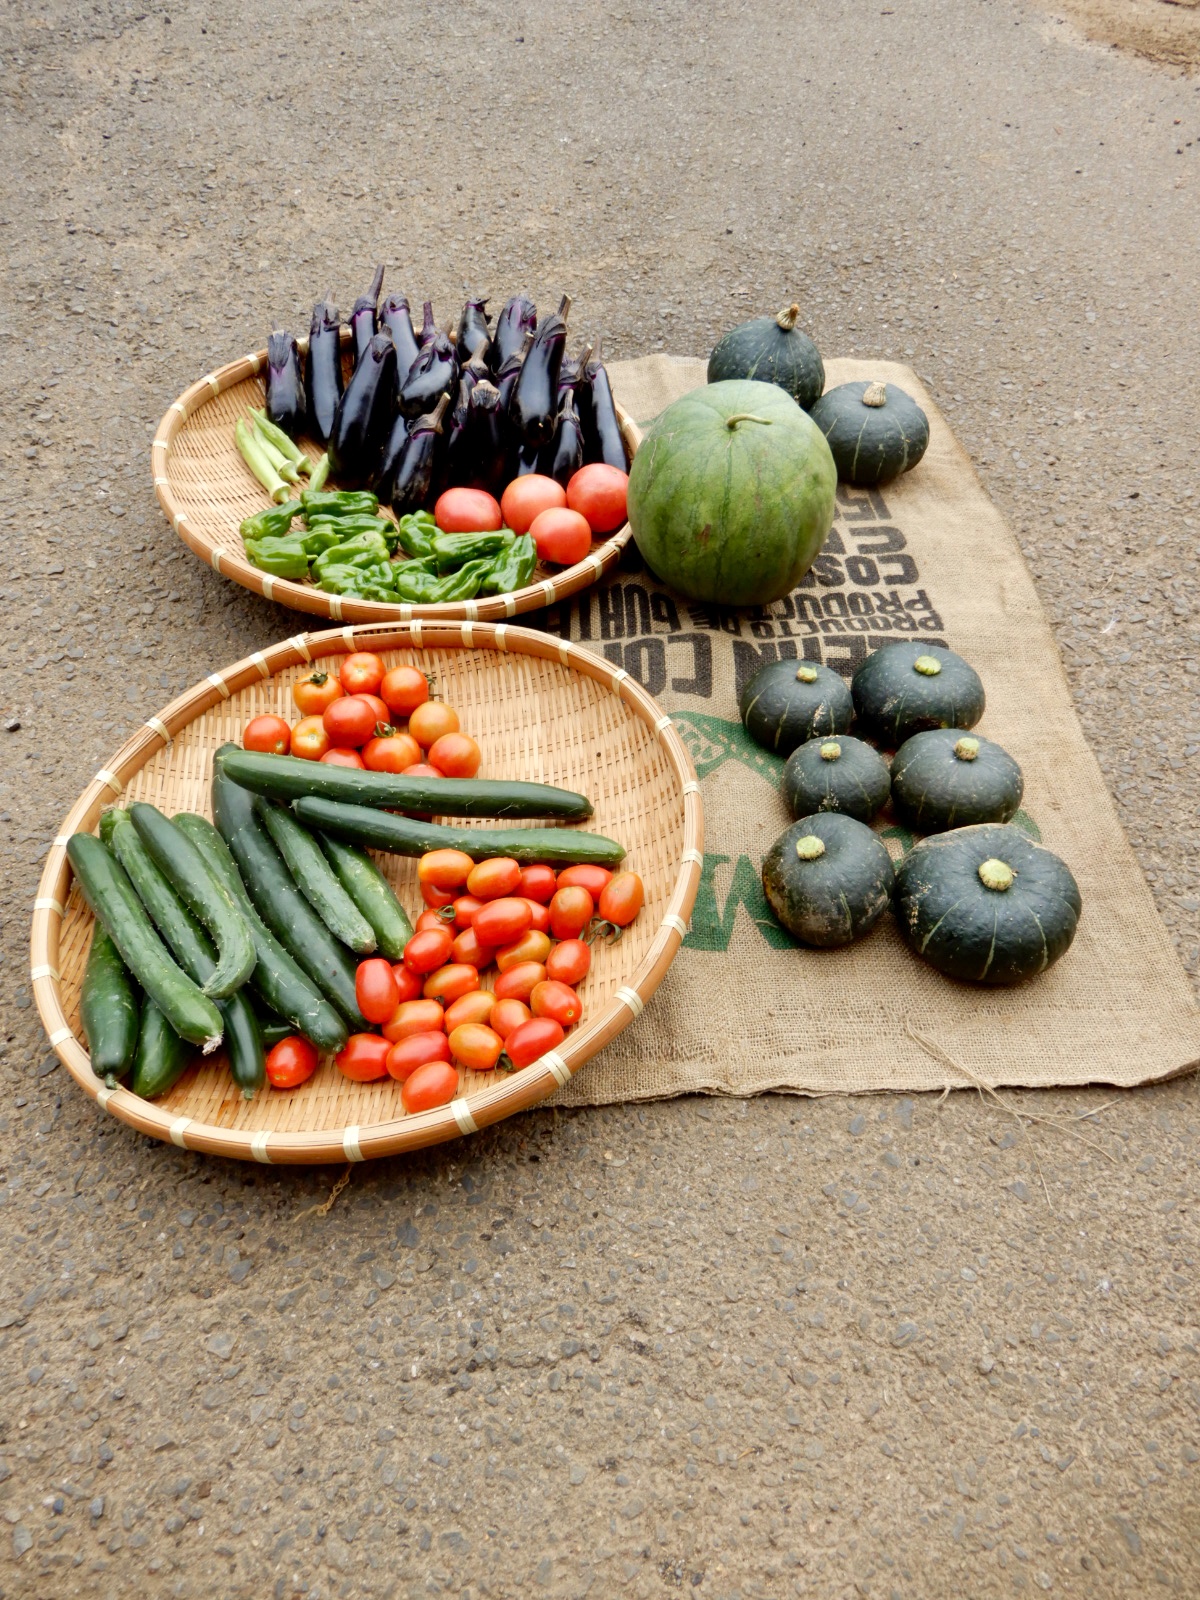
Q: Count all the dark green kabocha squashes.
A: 8